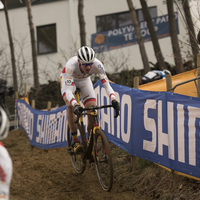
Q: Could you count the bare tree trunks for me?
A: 7